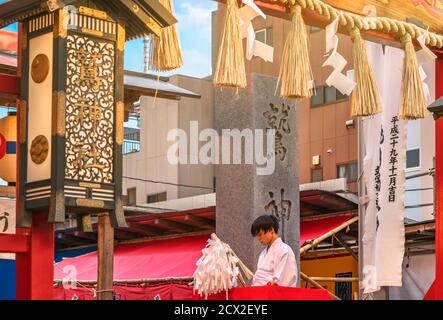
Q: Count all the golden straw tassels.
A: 5